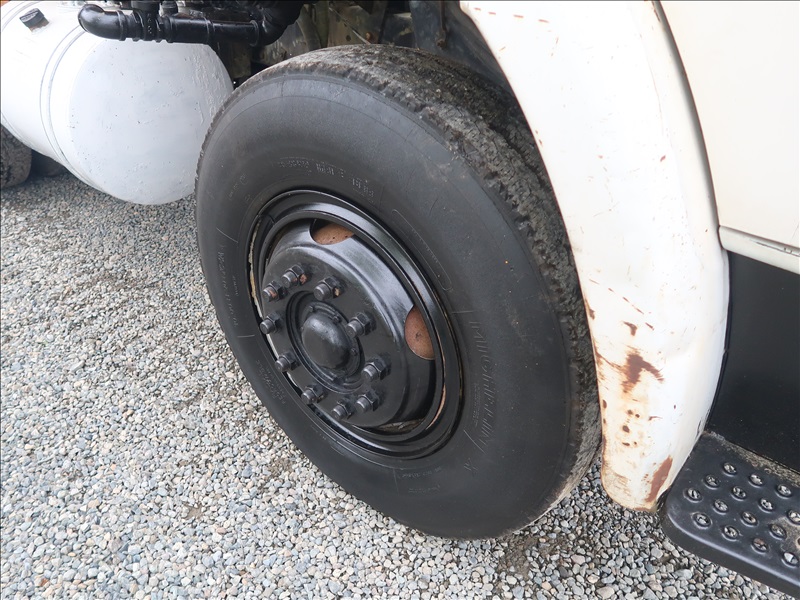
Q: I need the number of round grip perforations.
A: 15